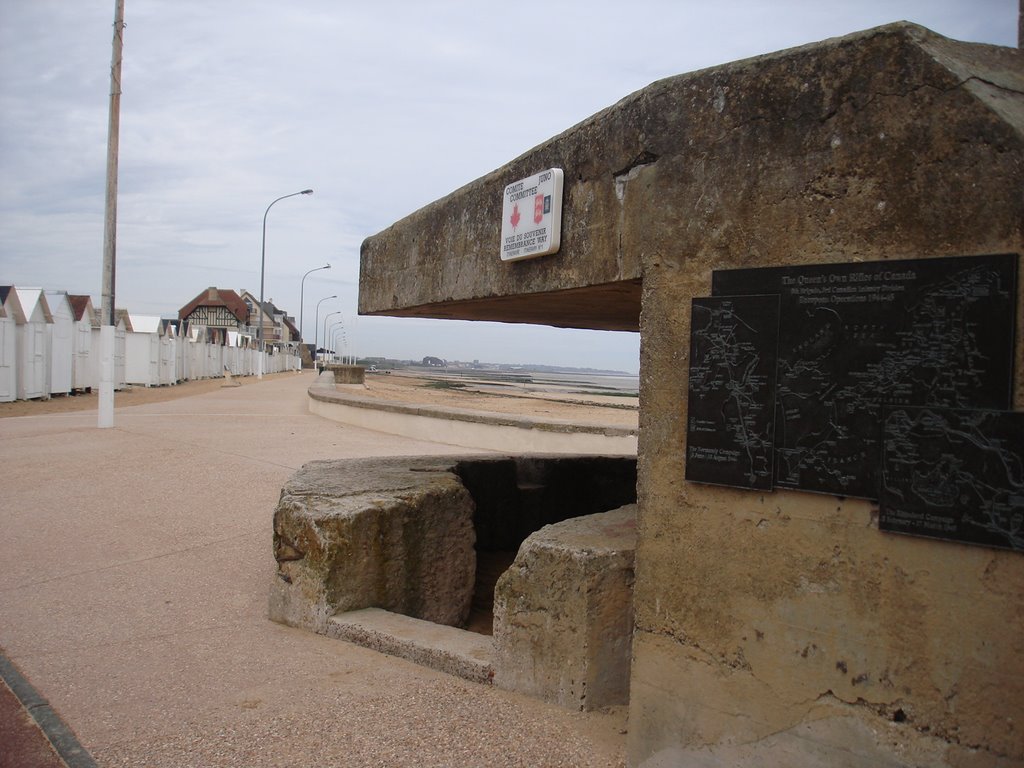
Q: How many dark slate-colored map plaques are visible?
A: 3